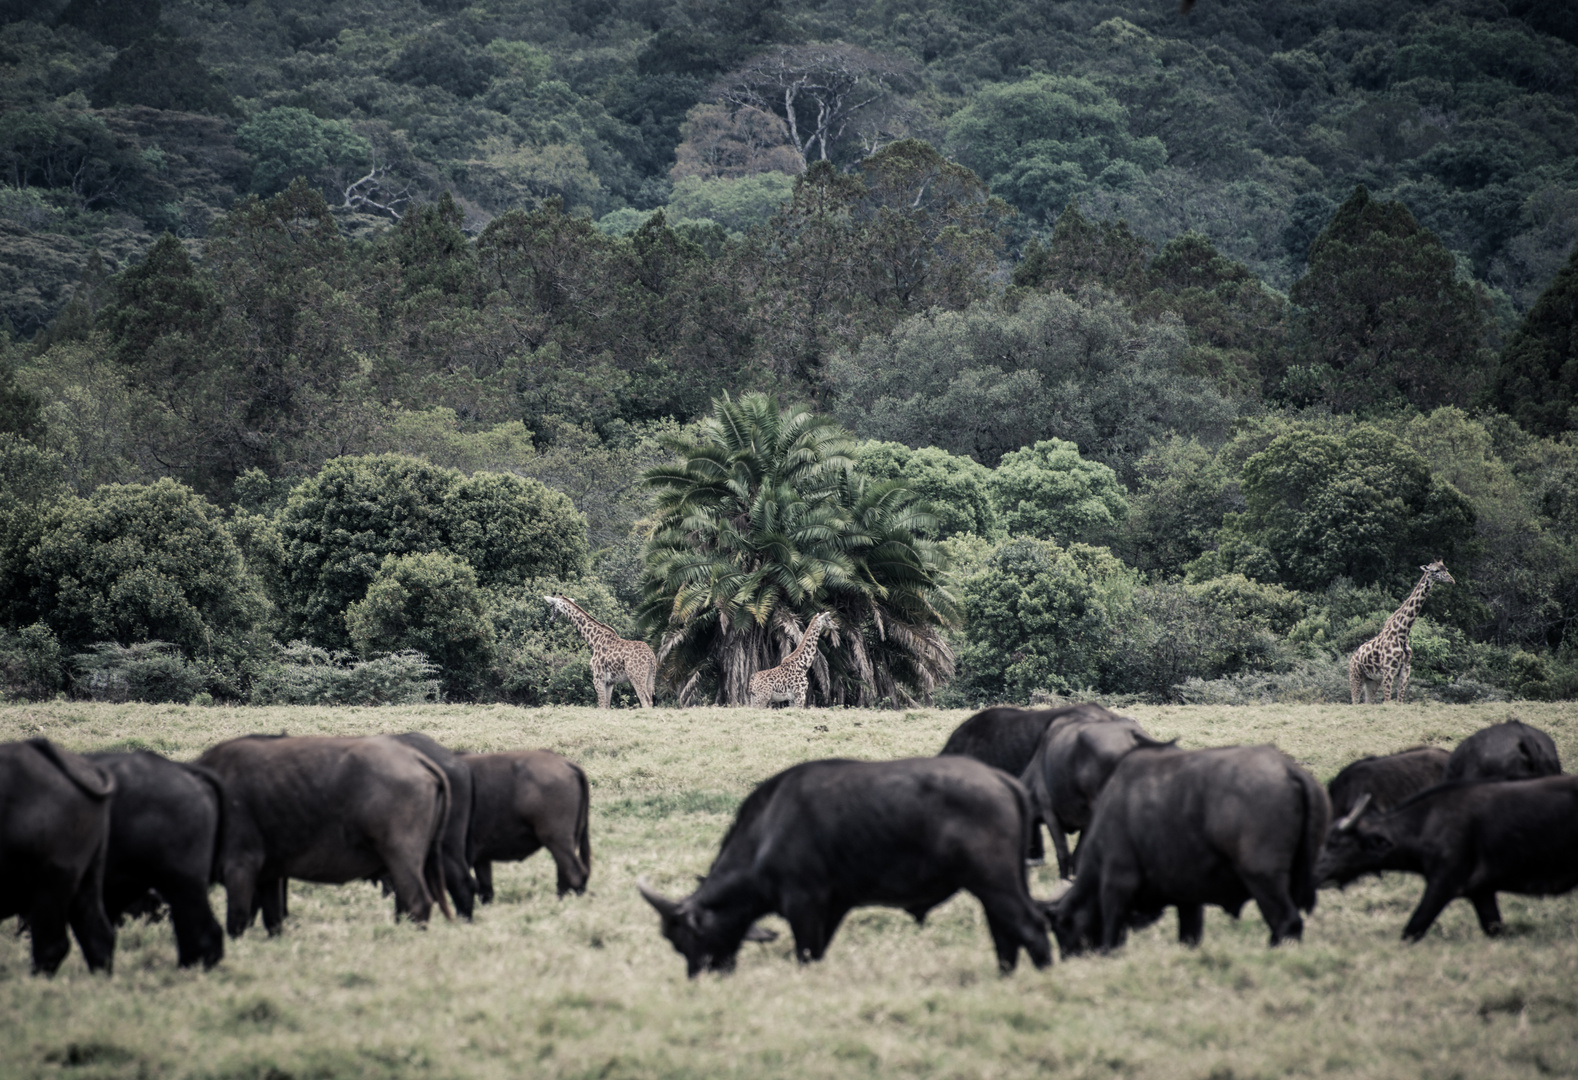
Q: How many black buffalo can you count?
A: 12